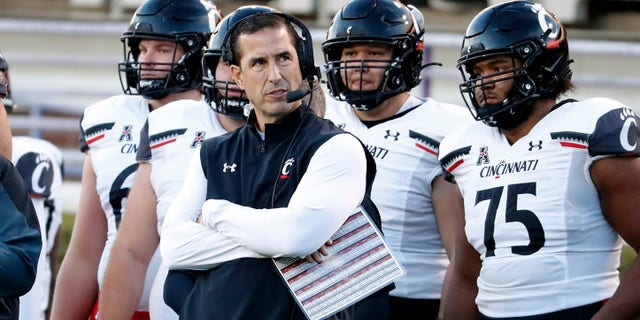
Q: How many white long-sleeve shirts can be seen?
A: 1